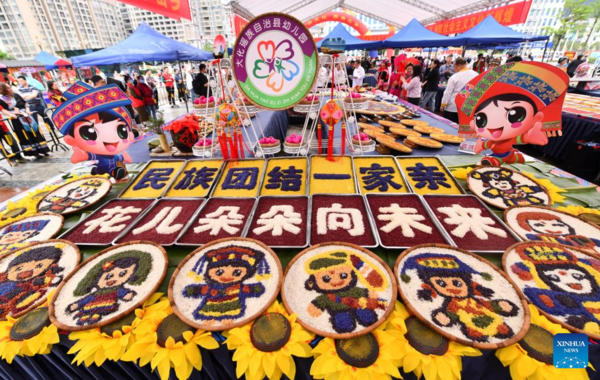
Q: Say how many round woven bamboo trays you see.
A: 10